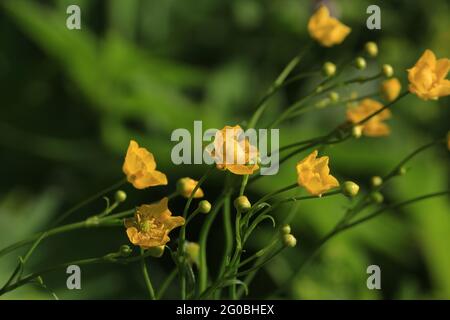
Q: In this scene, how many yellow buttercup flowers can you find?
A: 7